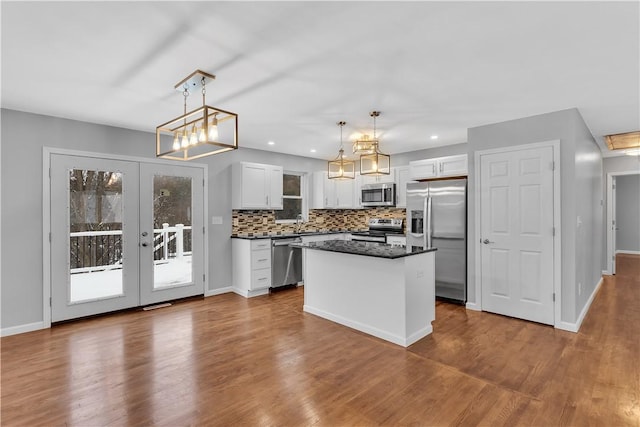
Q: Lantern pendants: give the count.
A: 2